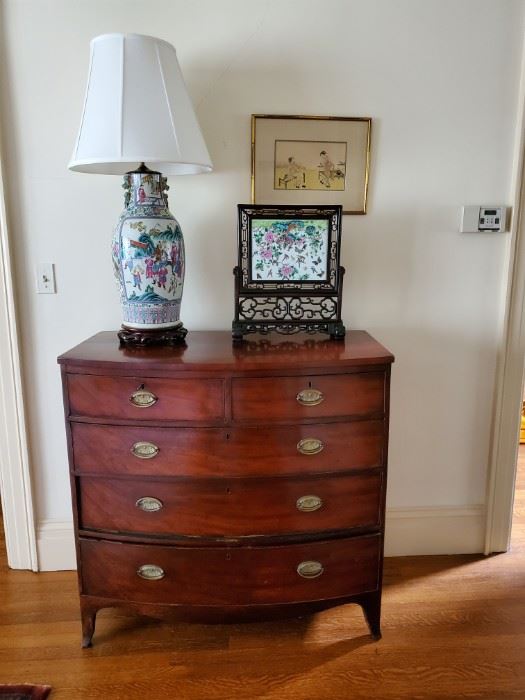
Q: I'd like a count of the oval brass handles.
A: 8